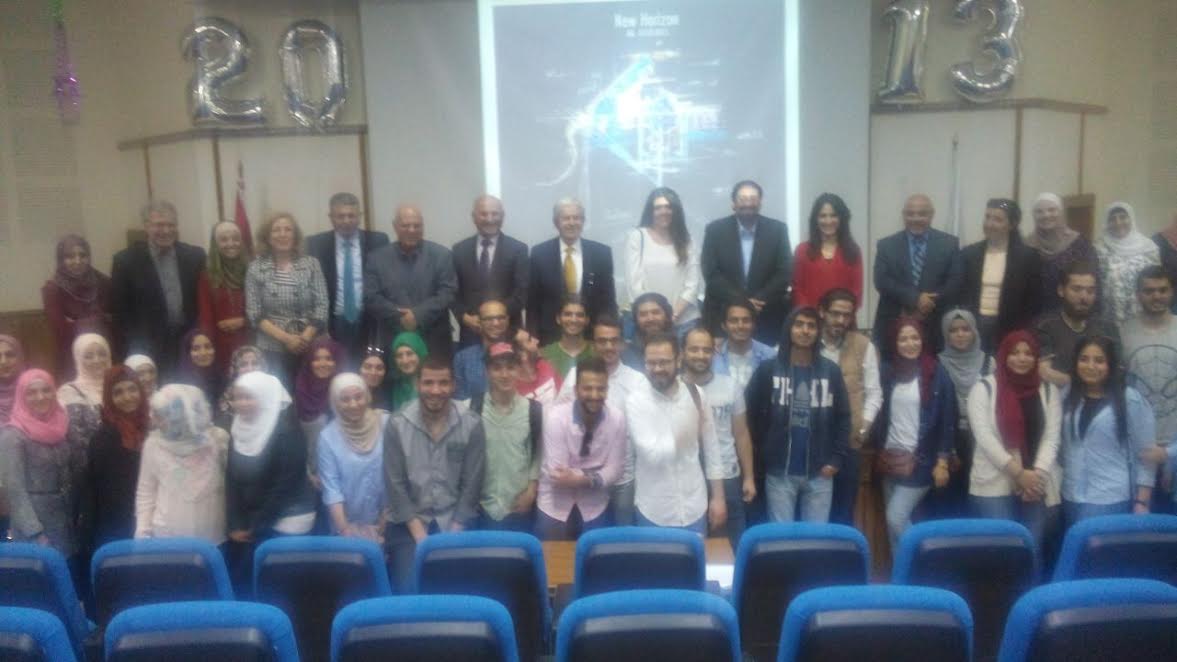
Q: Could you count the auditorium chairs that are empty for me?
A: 14